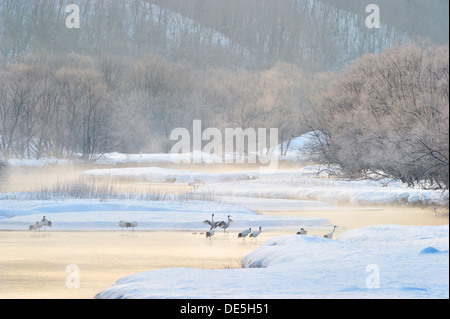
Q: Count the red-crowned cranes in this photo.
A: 11